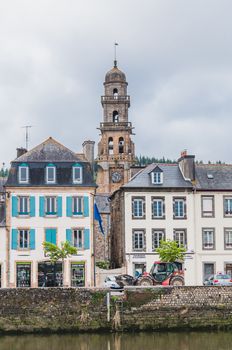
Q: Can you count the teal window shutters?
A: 12